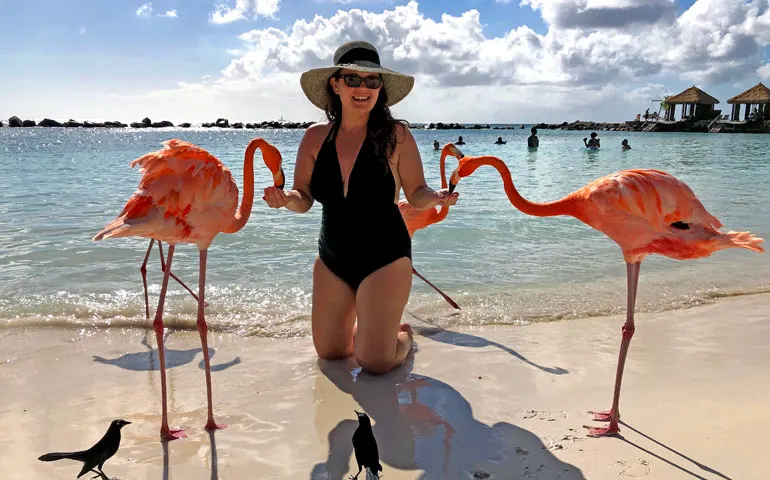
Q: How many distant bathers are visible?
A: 6